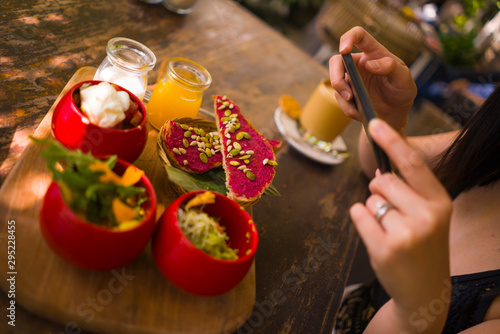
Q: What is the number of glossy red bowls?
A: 3